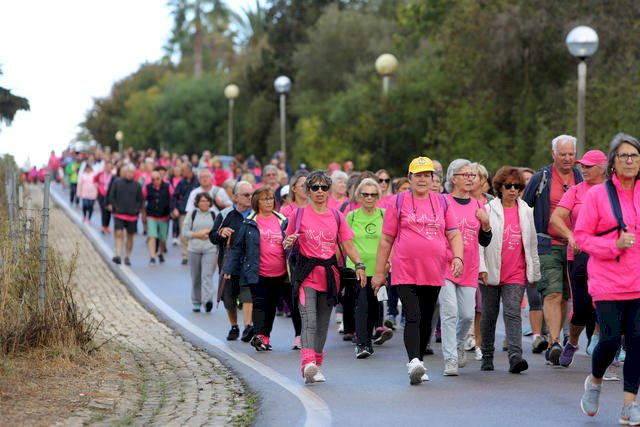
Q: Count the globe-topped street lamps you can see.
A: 5